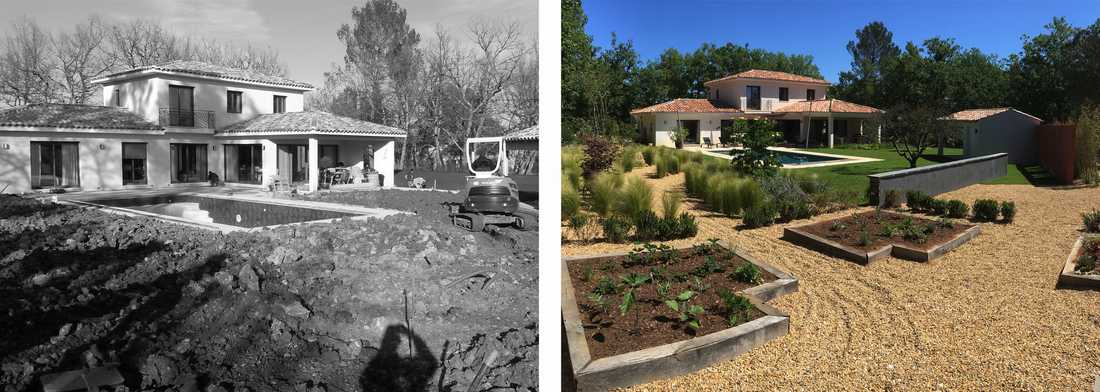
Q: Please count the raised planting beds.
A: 3